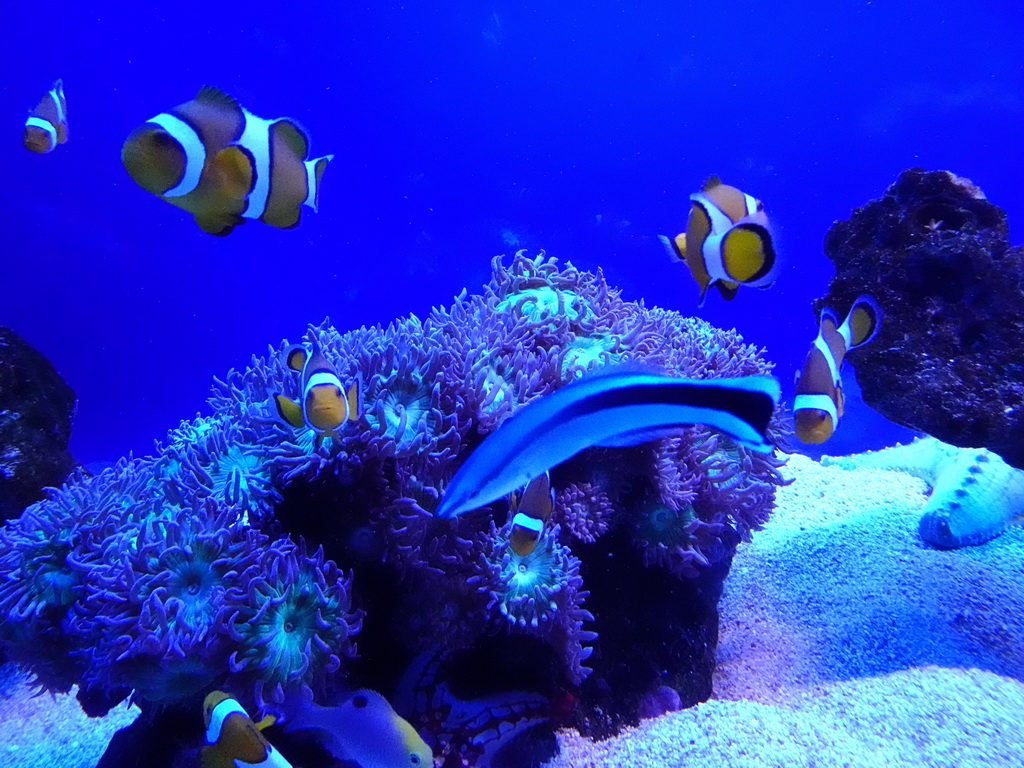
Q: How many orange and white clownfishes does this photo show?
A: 7